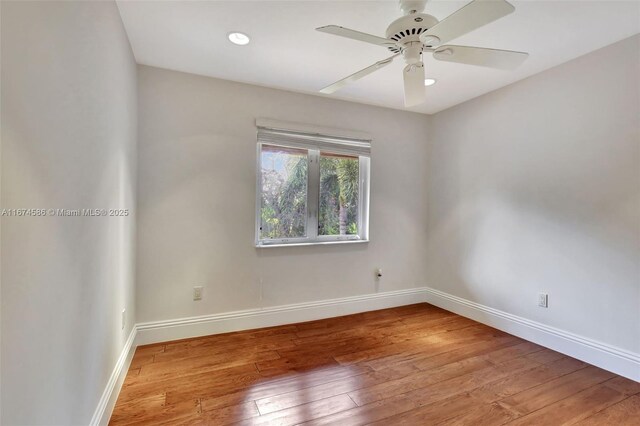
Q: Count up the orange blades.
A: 0